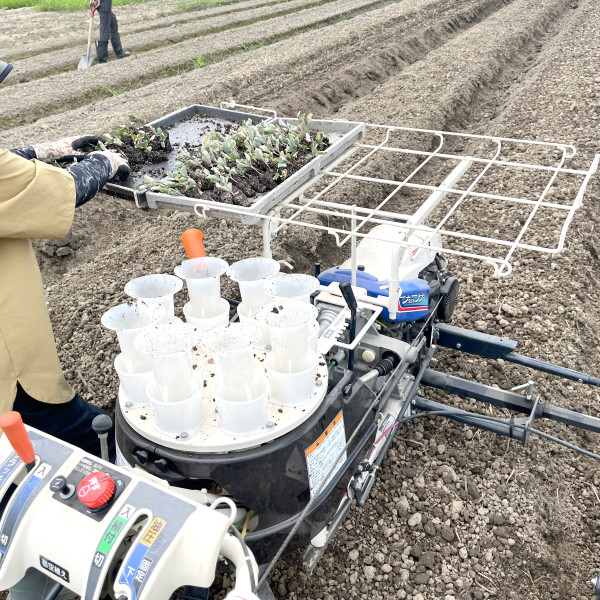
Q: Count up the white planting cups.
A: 8